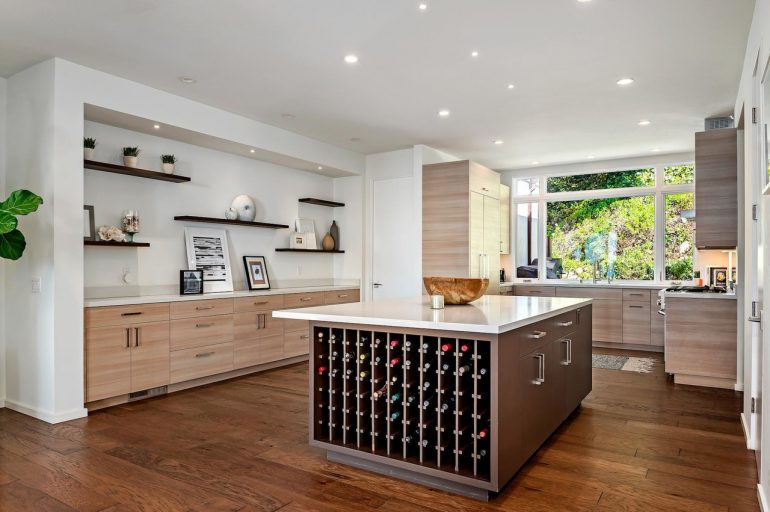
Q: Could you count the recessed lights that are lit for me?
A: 15